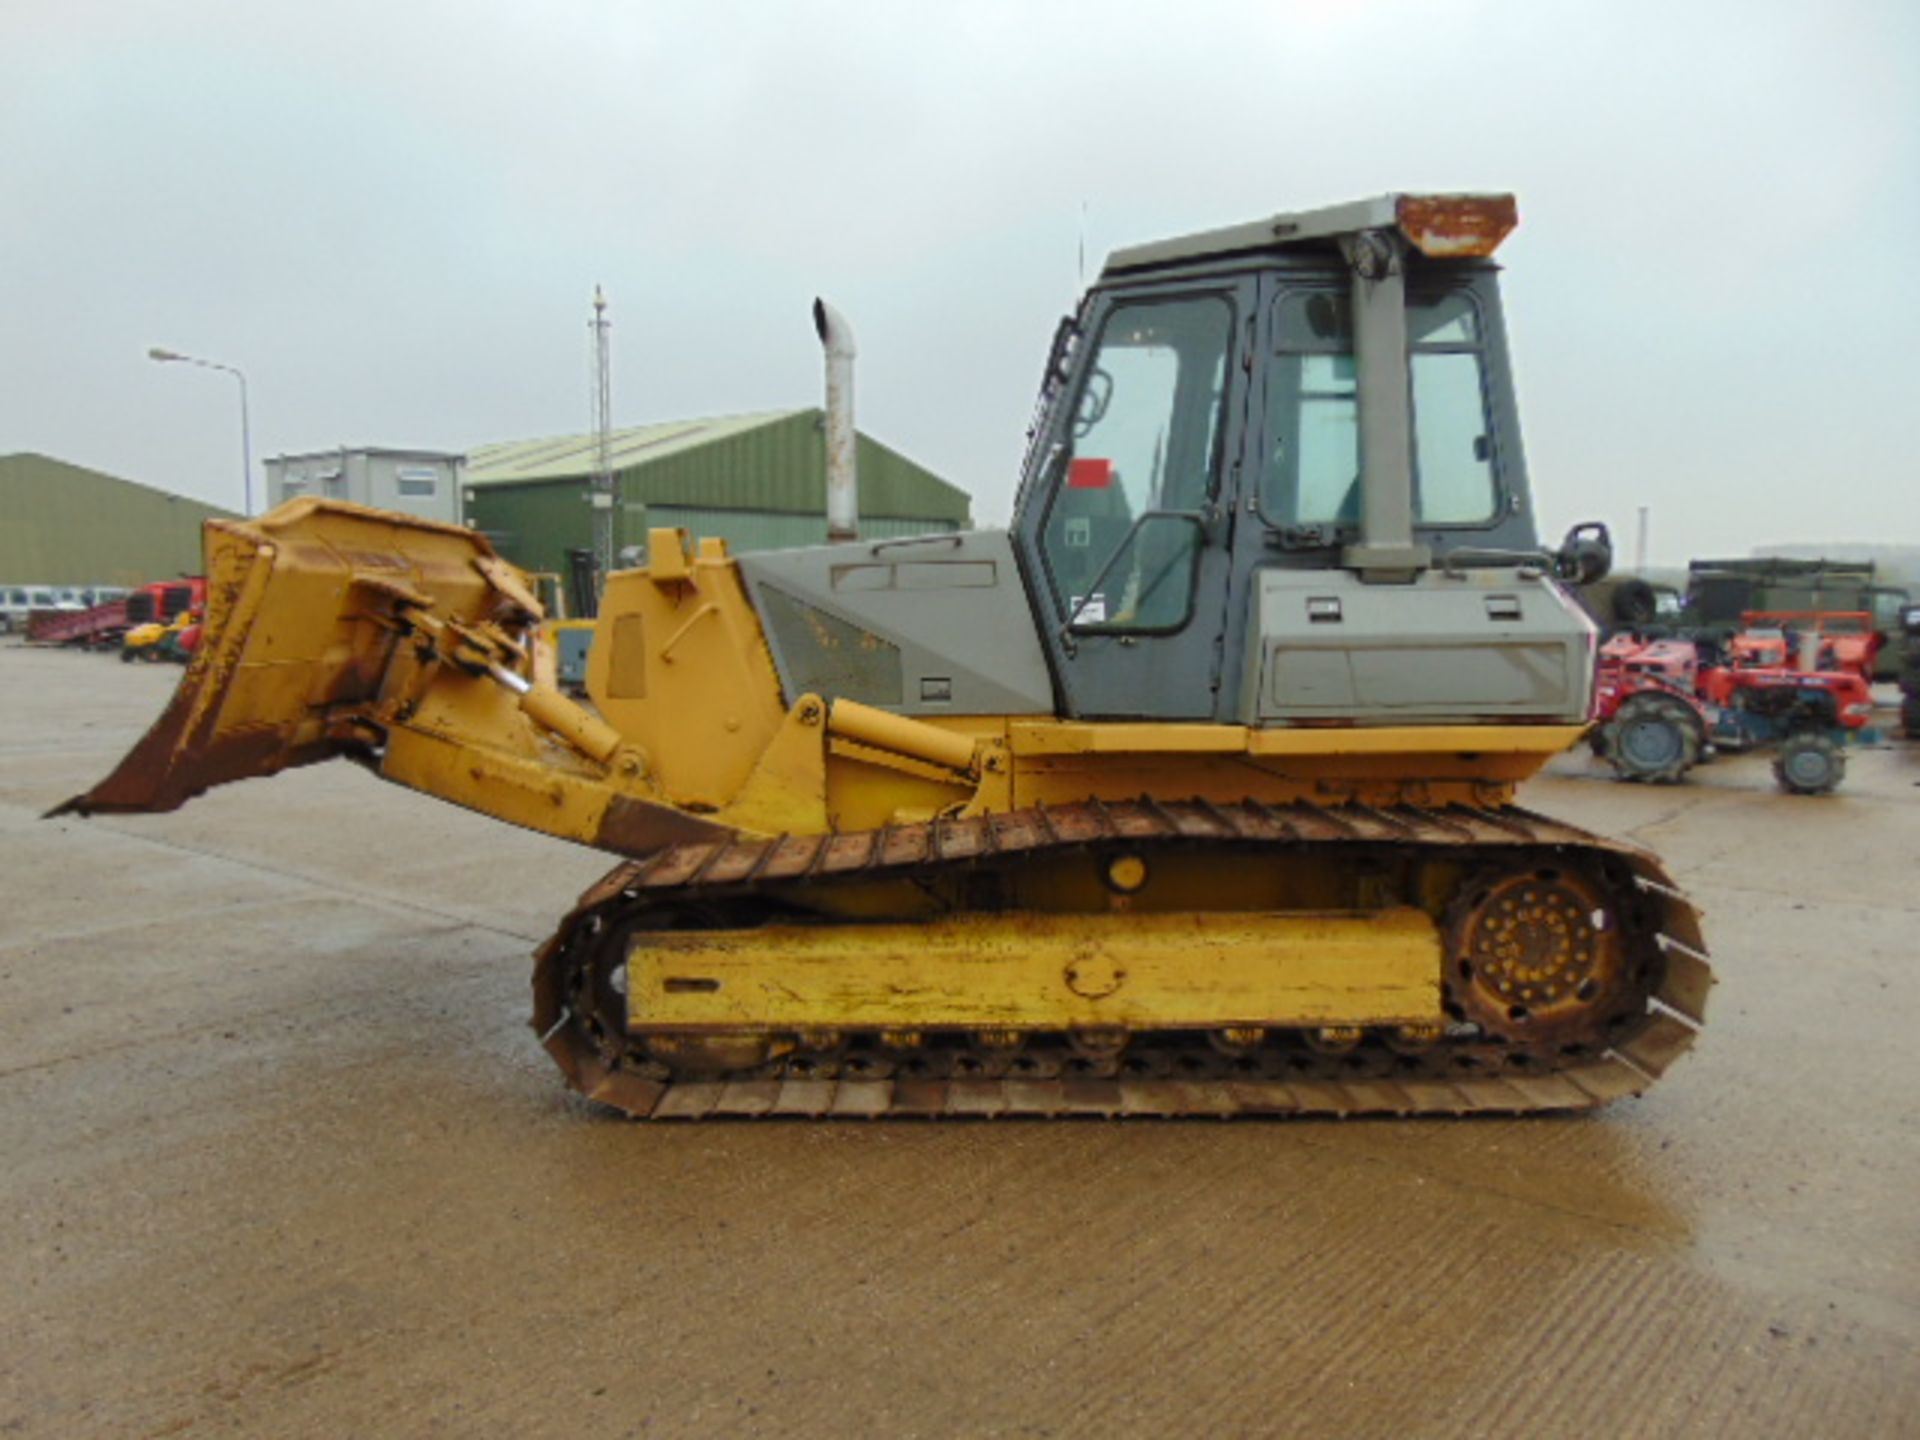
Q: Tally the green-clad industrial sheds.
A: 2